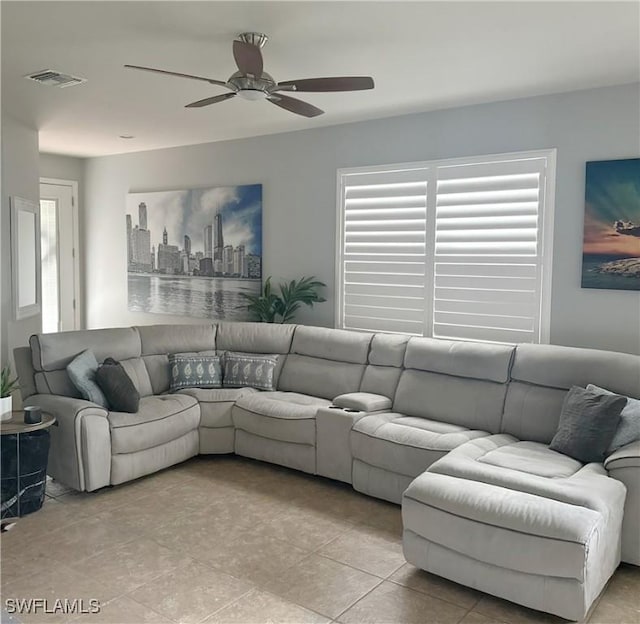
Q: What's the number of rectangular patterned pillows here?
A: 2